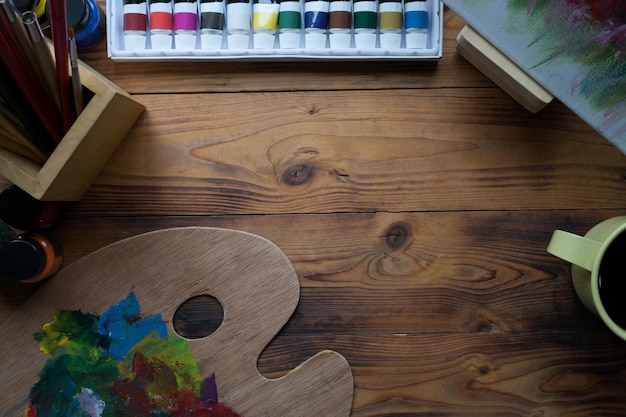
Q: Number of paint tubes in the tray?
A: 12